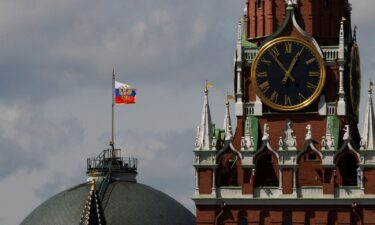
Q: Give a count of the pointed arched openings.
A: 4